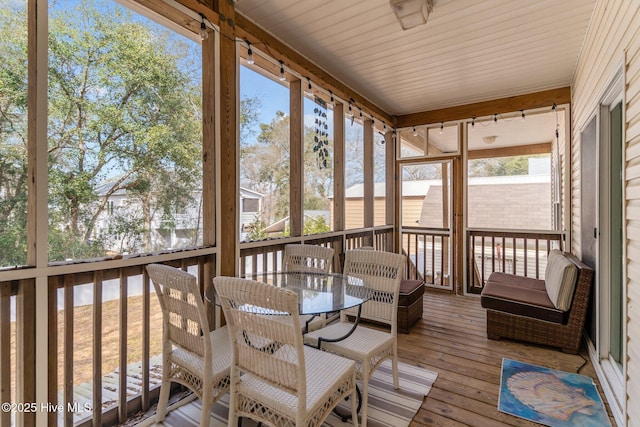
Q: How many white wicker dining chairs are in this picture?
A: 4